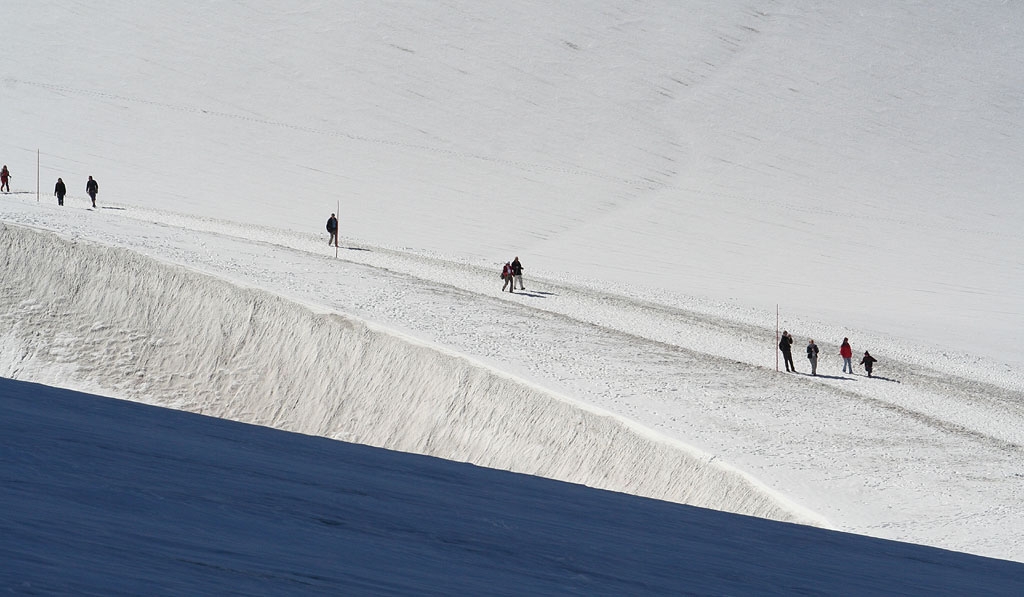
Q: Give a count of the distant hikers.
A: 10